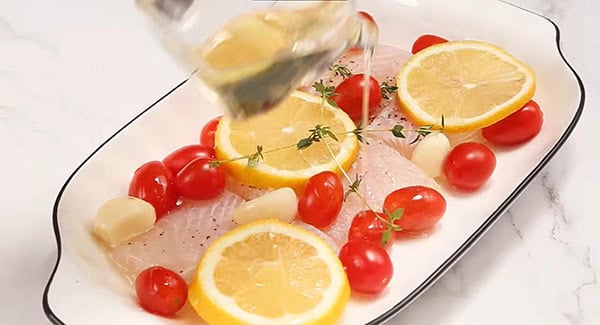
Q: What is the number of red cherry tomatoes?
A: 14